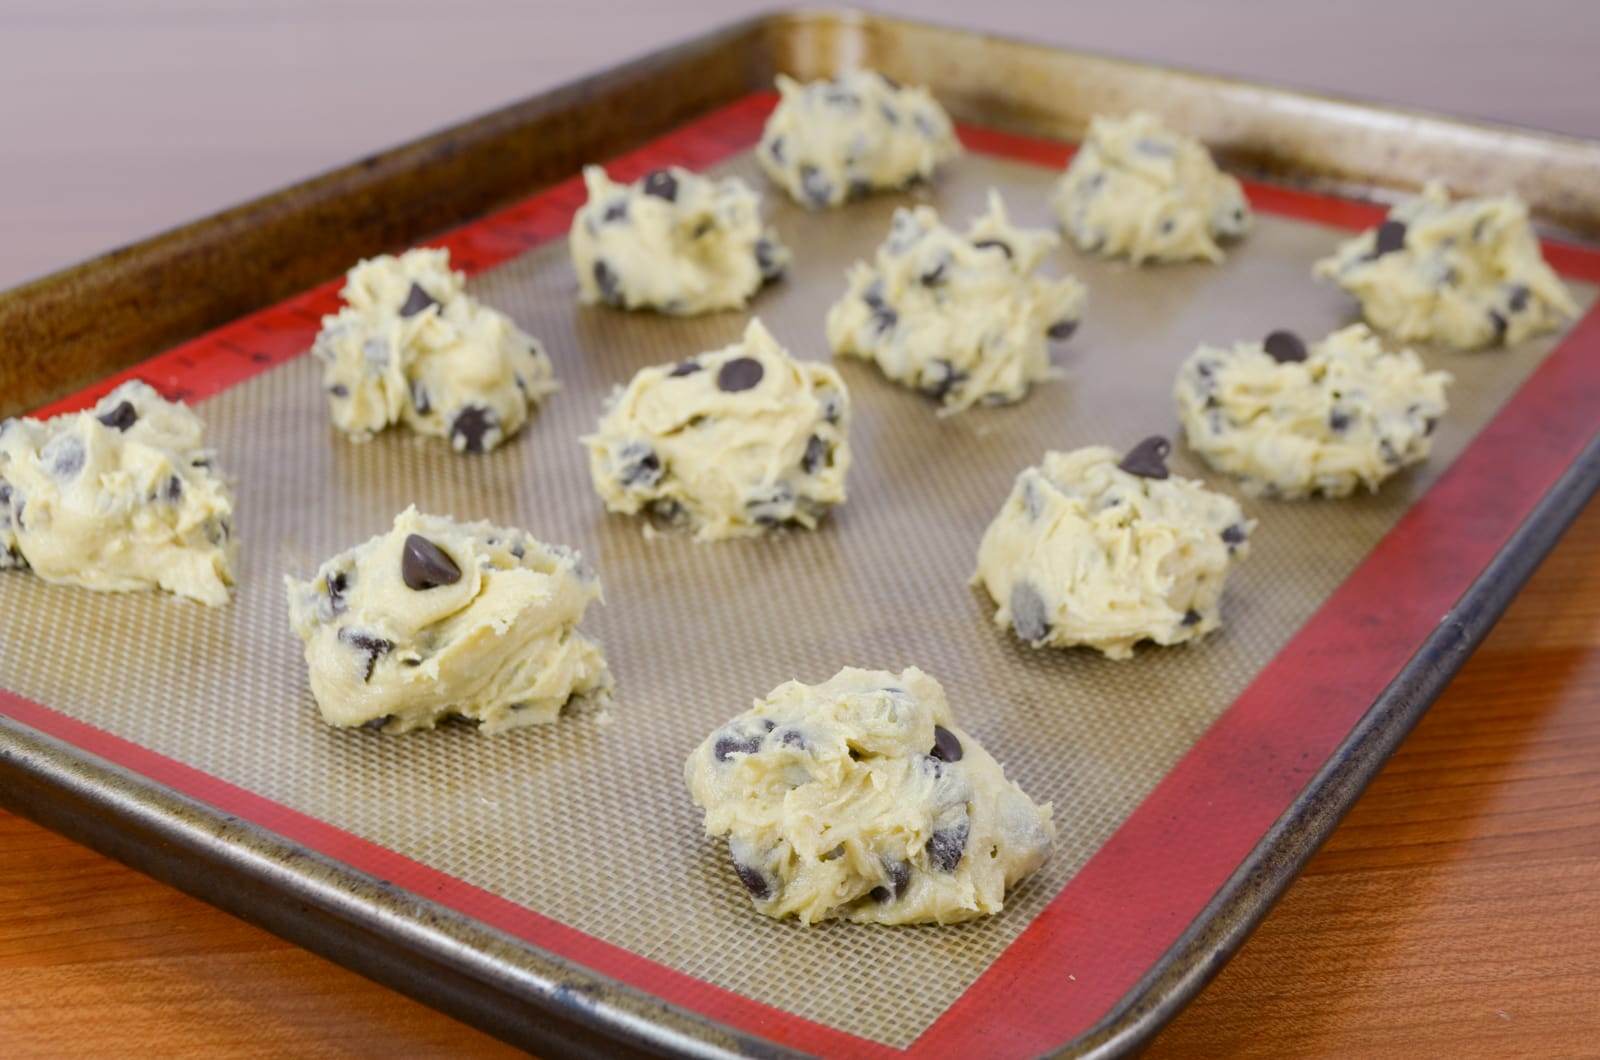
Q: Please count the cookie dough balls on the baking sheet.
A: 12